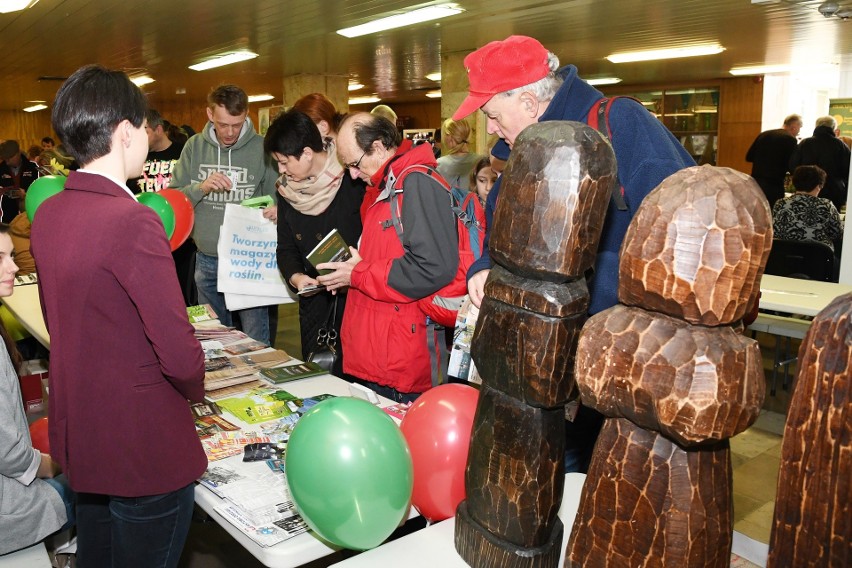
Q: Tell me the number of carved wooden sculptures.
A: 3